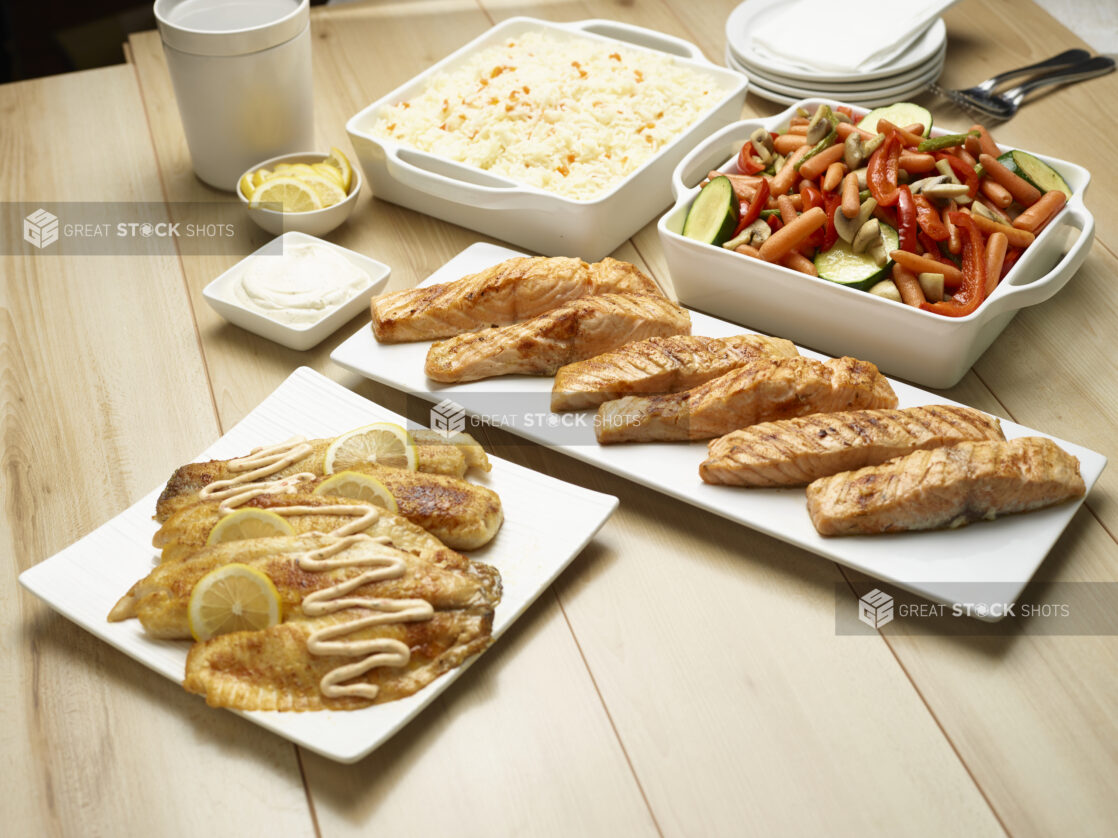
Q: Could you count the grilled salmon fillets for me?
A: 6